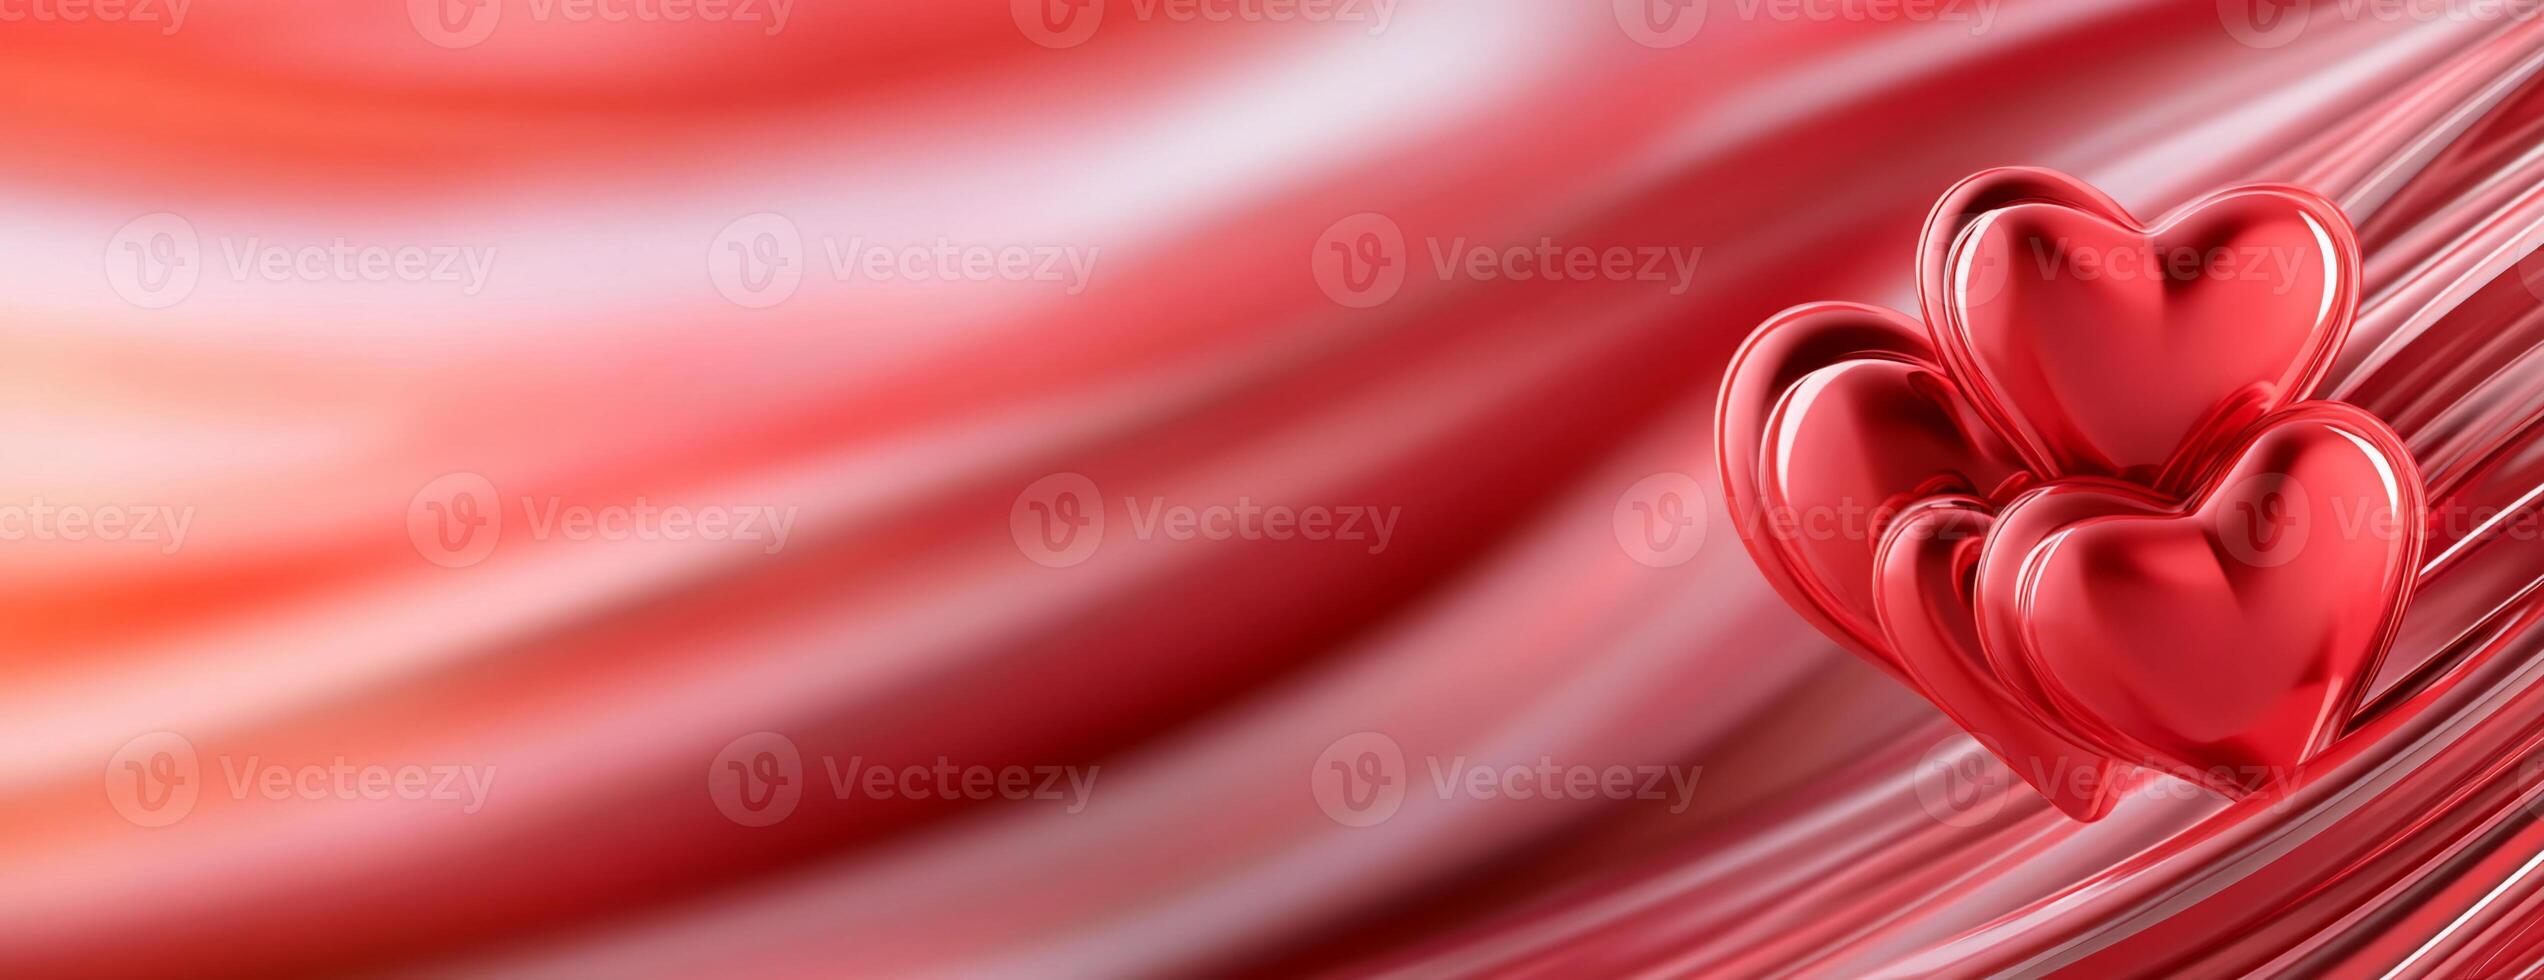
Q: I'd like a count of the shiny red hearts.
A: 4